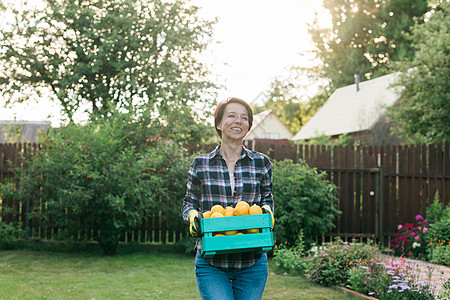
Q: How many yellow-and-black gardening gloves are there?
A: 2